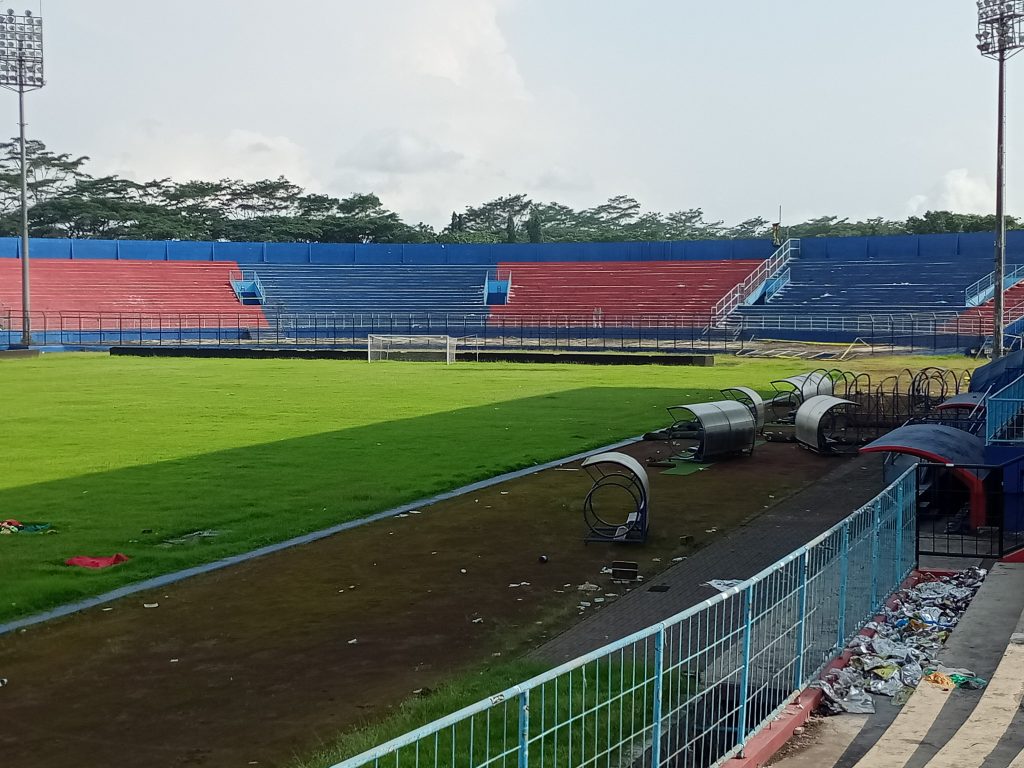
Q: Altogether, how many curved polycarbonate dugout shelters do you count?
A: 5